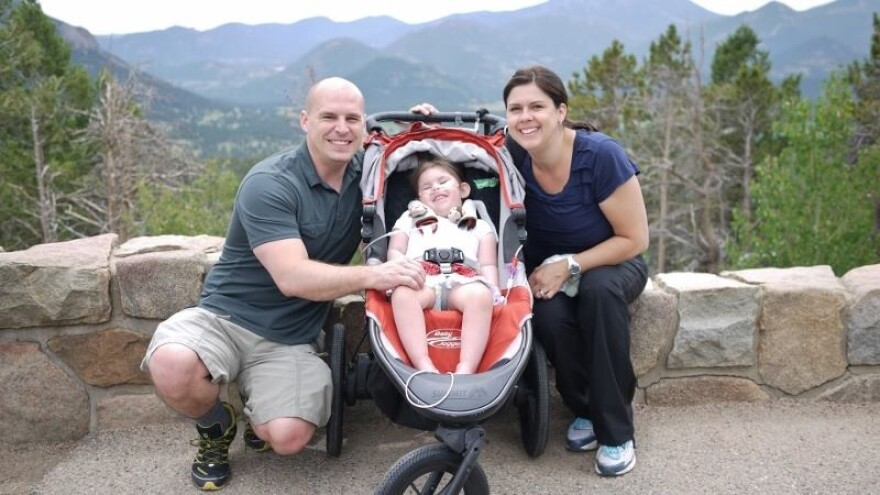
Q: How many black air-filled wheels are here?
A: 3